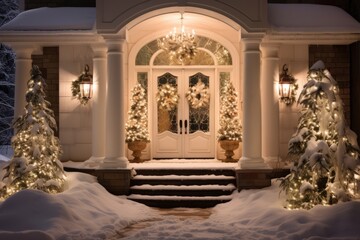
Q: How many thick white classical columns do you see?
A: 5